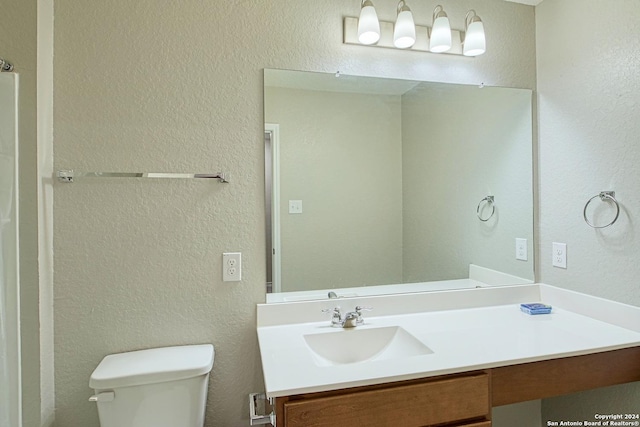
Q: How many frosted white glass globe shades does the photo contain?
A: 4